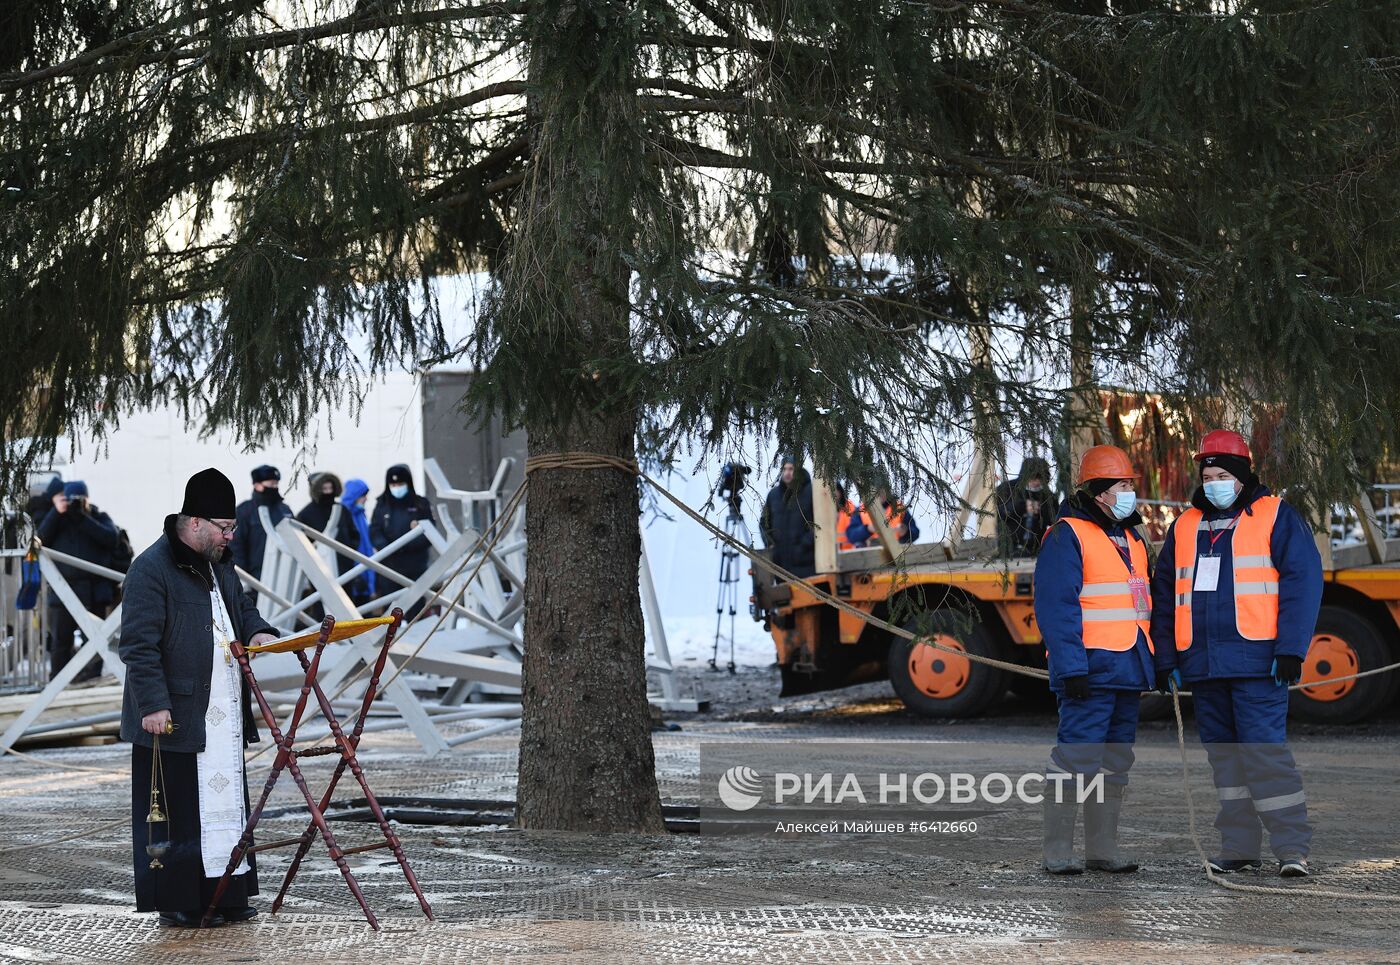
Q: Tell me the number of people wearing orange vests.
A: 4